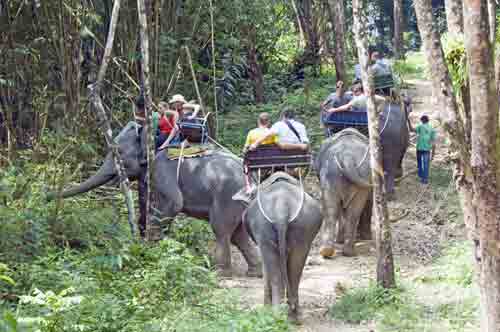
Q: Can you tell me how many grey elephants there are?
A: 4